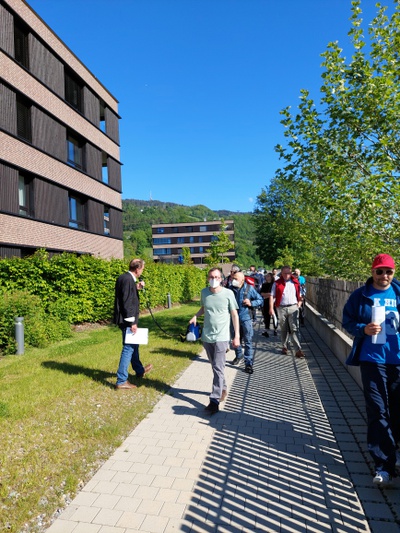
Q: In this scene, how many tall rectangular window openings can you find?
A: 9